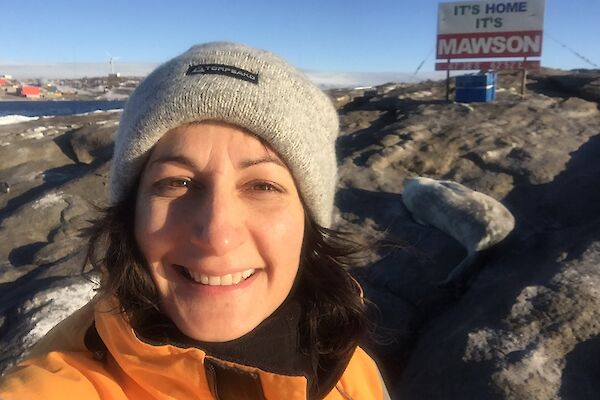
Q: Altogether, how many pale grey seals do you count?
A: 1